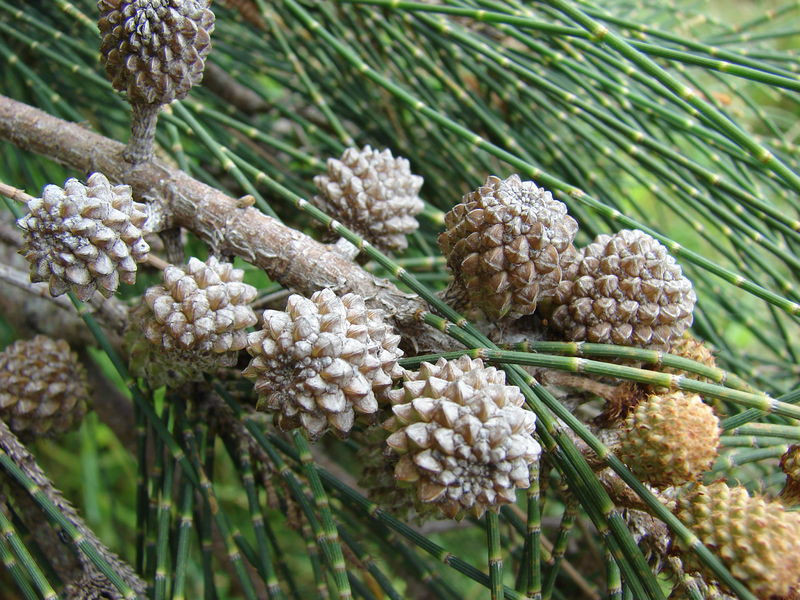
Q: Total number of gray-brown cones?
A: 9